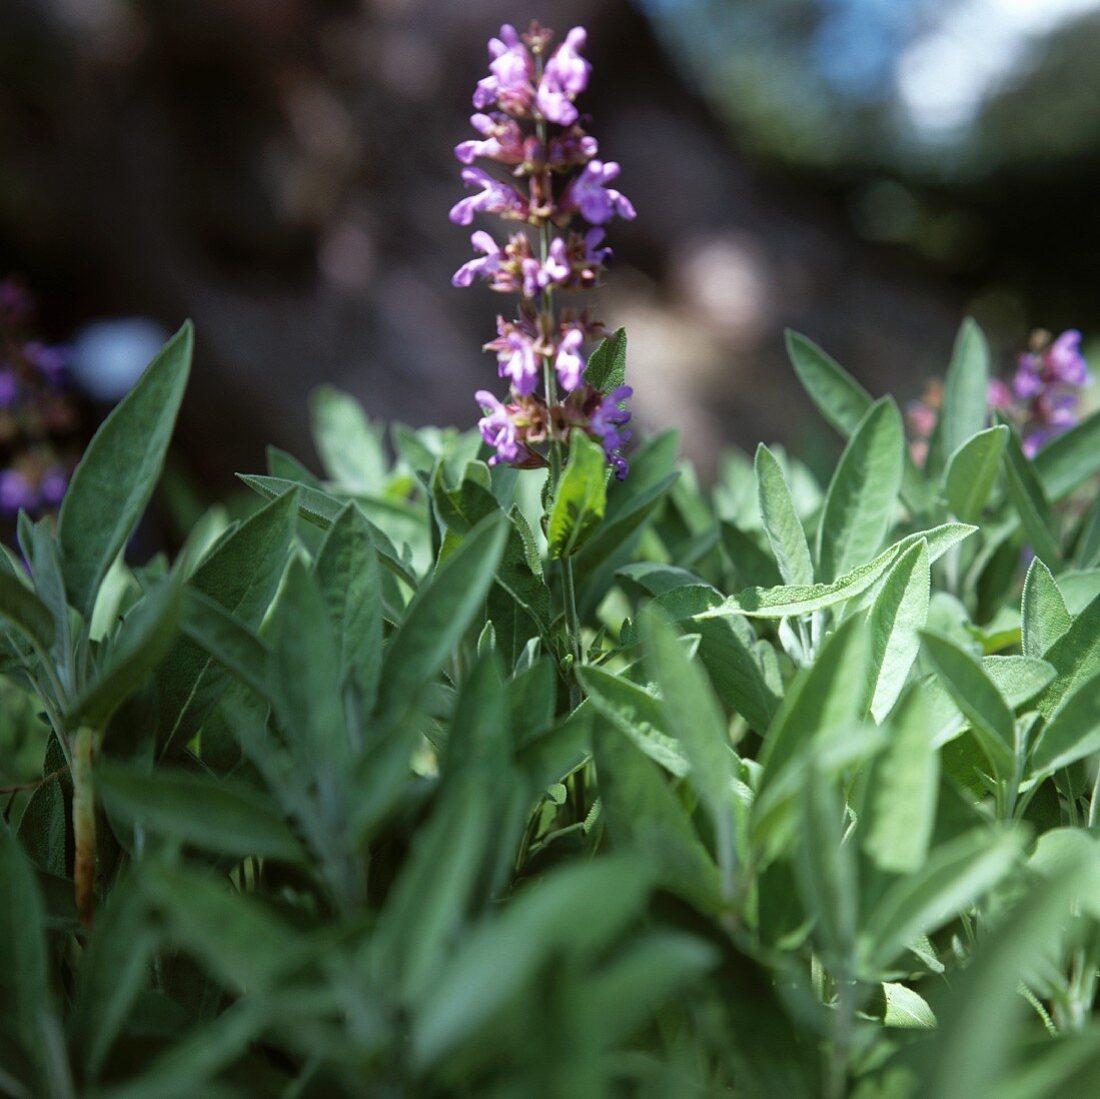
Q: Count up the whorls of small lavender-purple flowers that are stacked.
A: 6